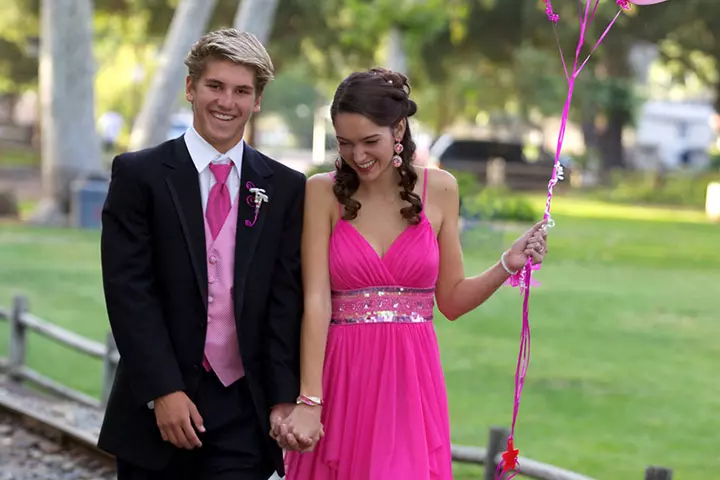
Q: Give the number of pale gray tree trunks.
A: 3